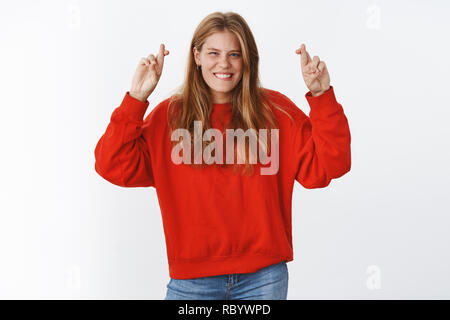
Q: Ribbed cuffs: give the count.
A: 2